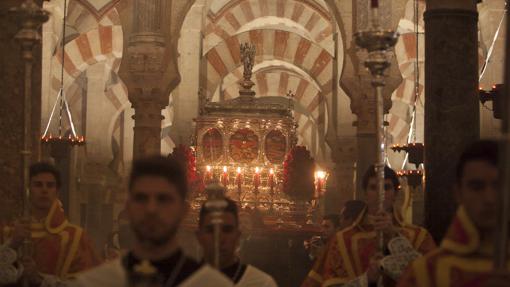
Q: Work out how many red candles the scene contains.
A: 6